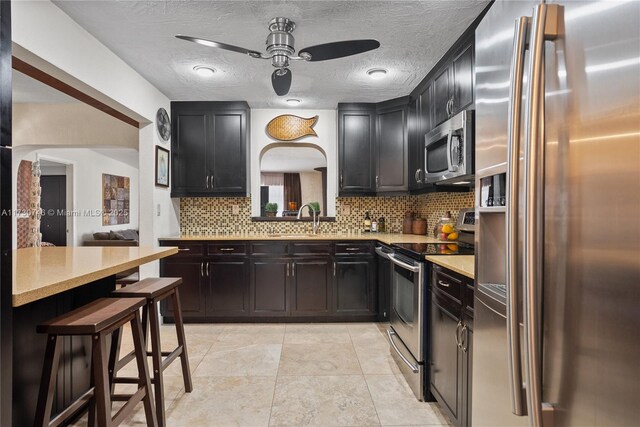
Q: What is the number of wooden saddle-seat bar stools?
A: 2